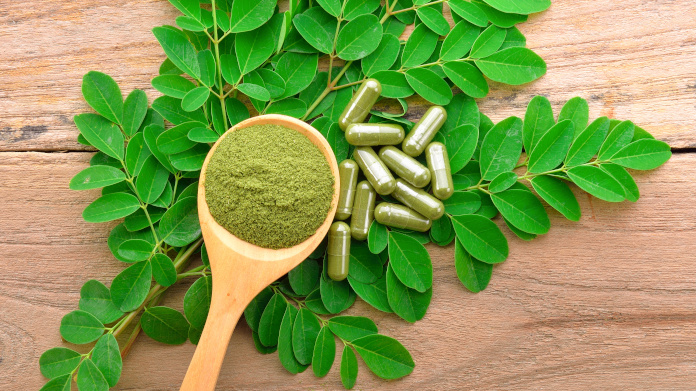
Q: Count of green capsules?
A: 11